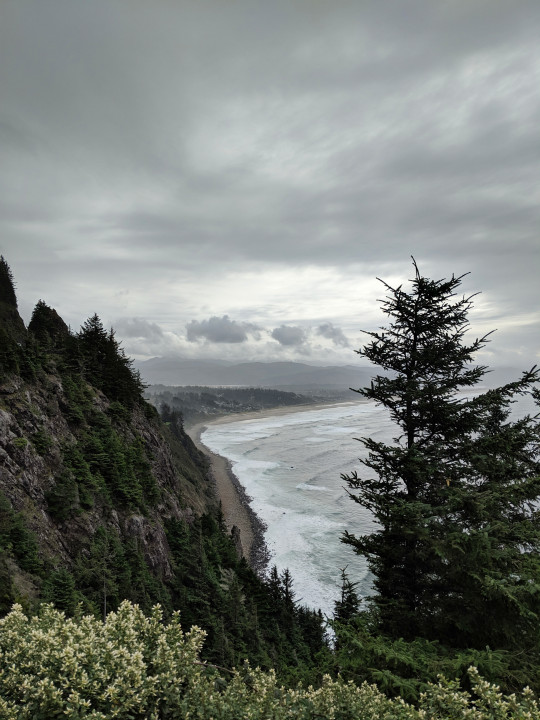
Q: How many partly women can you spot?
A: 0